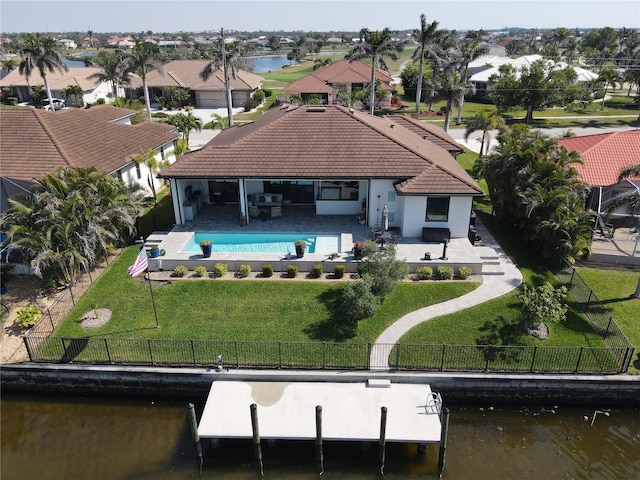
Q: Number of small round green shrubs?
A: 11